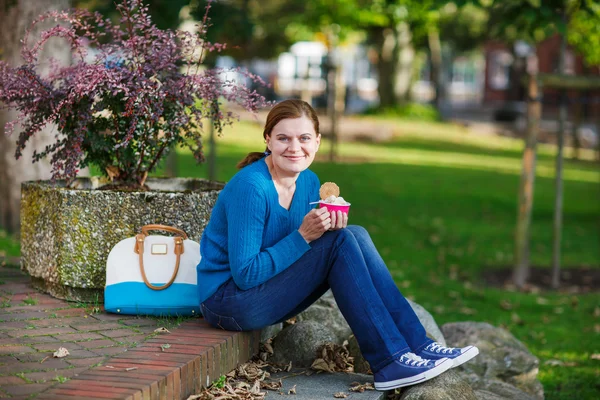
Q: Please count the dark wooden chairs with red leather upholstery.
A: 0